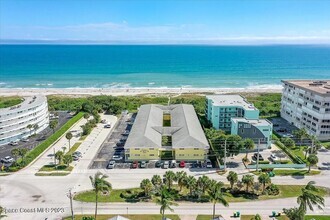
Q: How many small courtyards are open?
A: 2